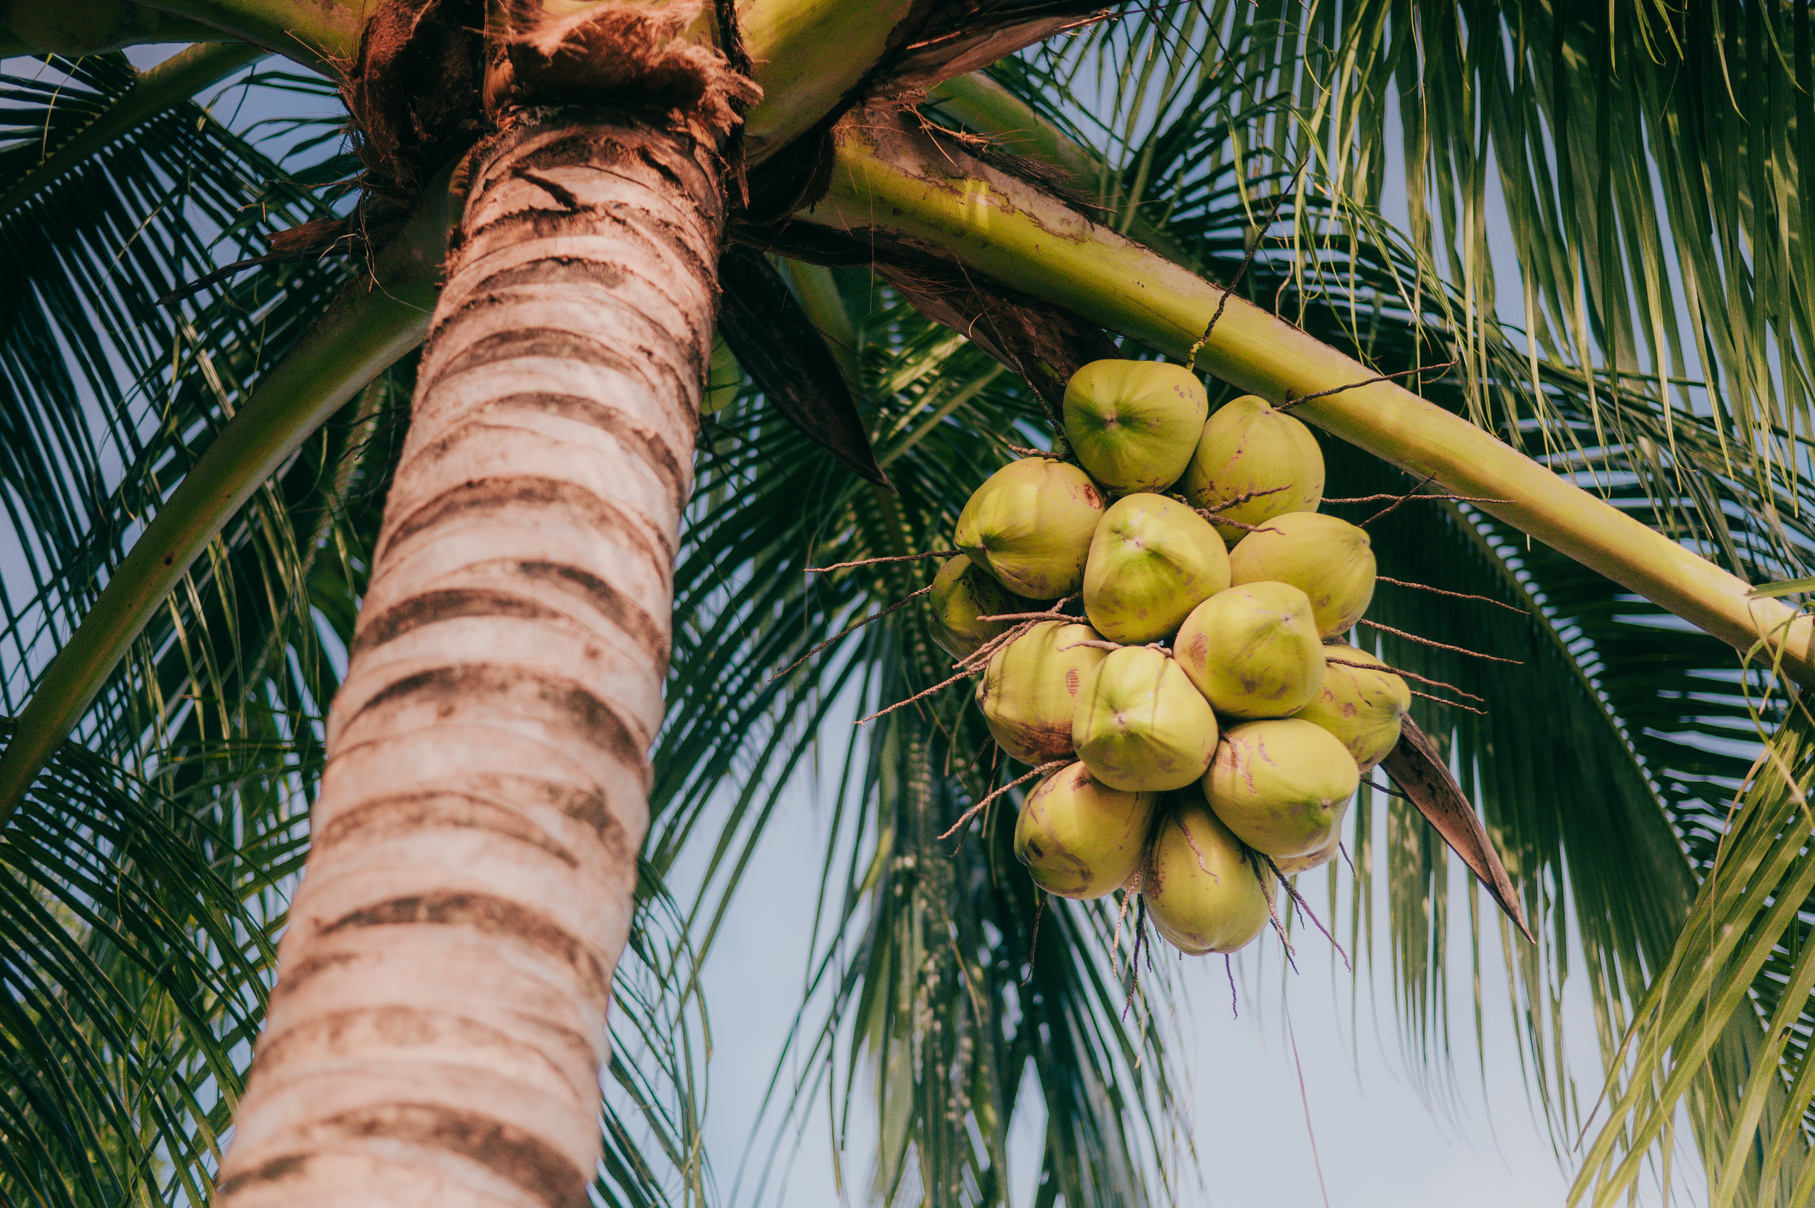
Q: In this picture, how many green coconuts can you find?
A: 14